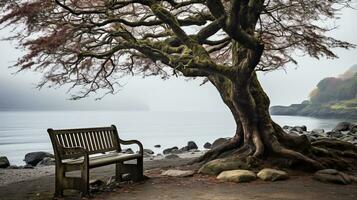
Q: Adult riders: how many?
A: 0